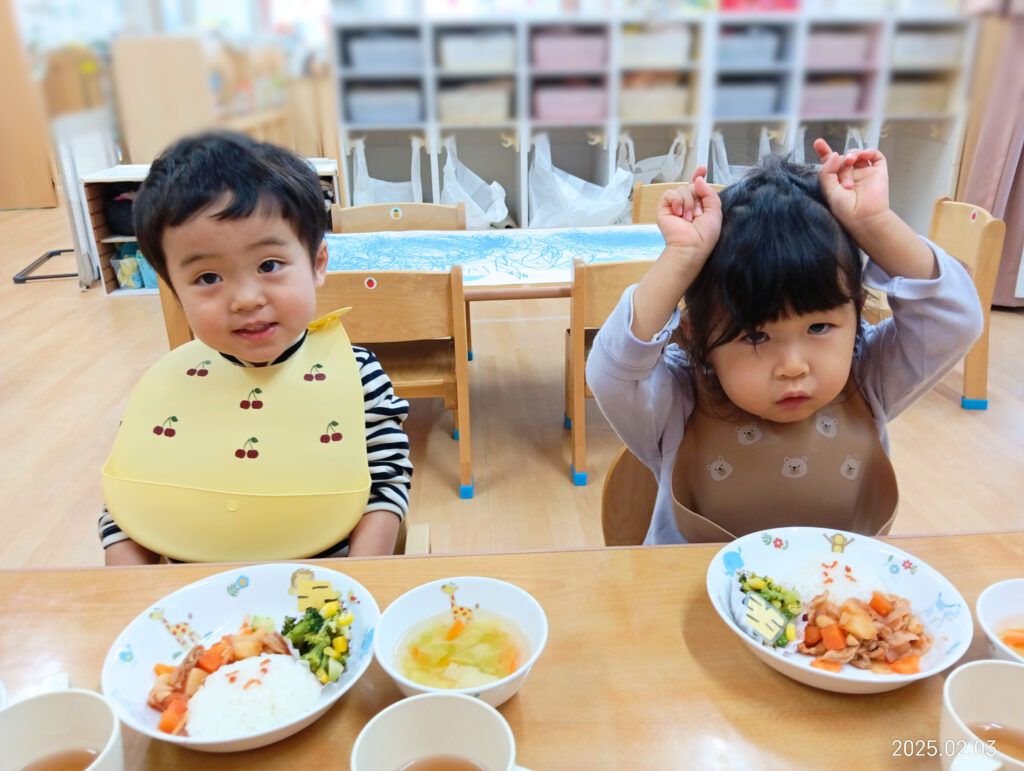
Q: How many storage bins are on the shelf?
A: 14